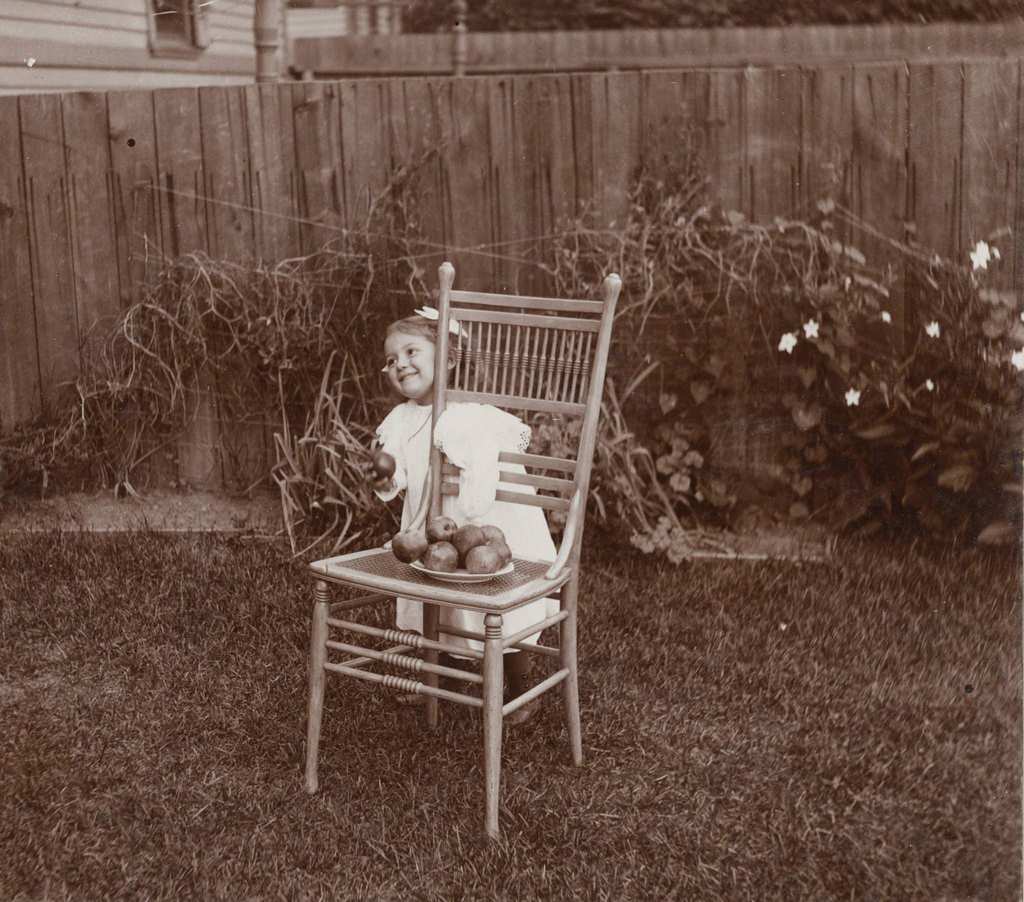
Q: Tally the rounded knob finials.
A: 2